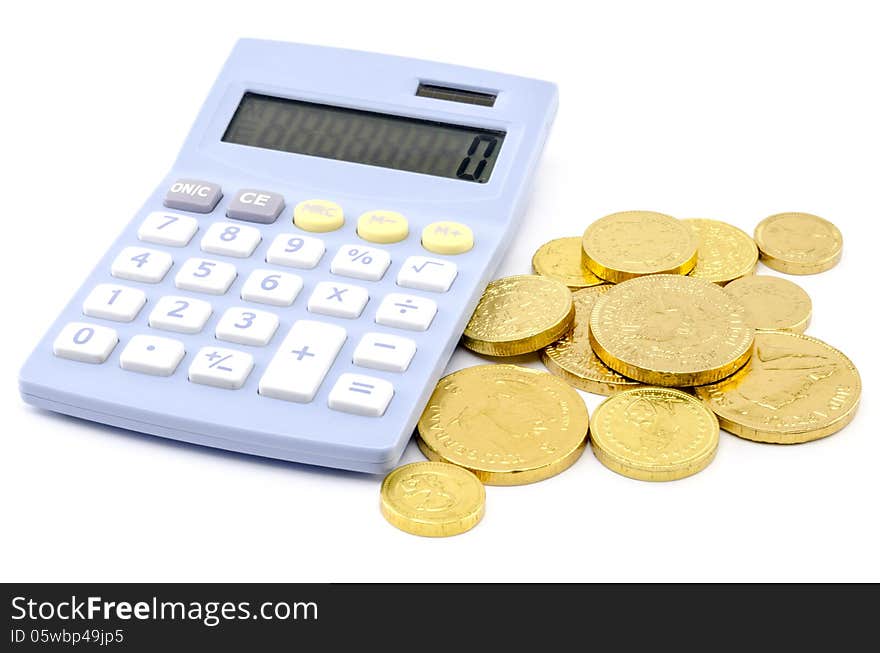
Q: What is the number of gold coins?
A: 12